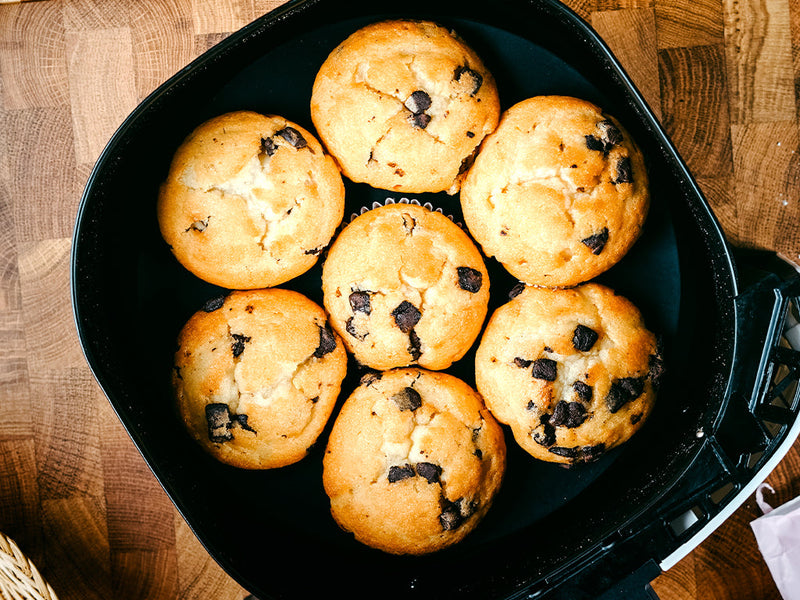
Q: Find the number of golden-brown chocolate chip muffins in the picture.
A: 7